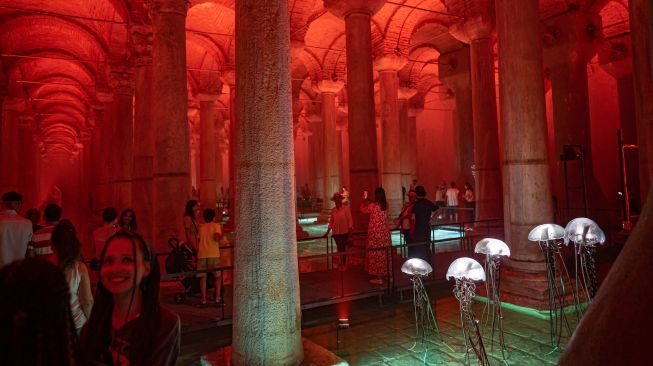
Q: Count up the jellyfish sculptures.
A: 5